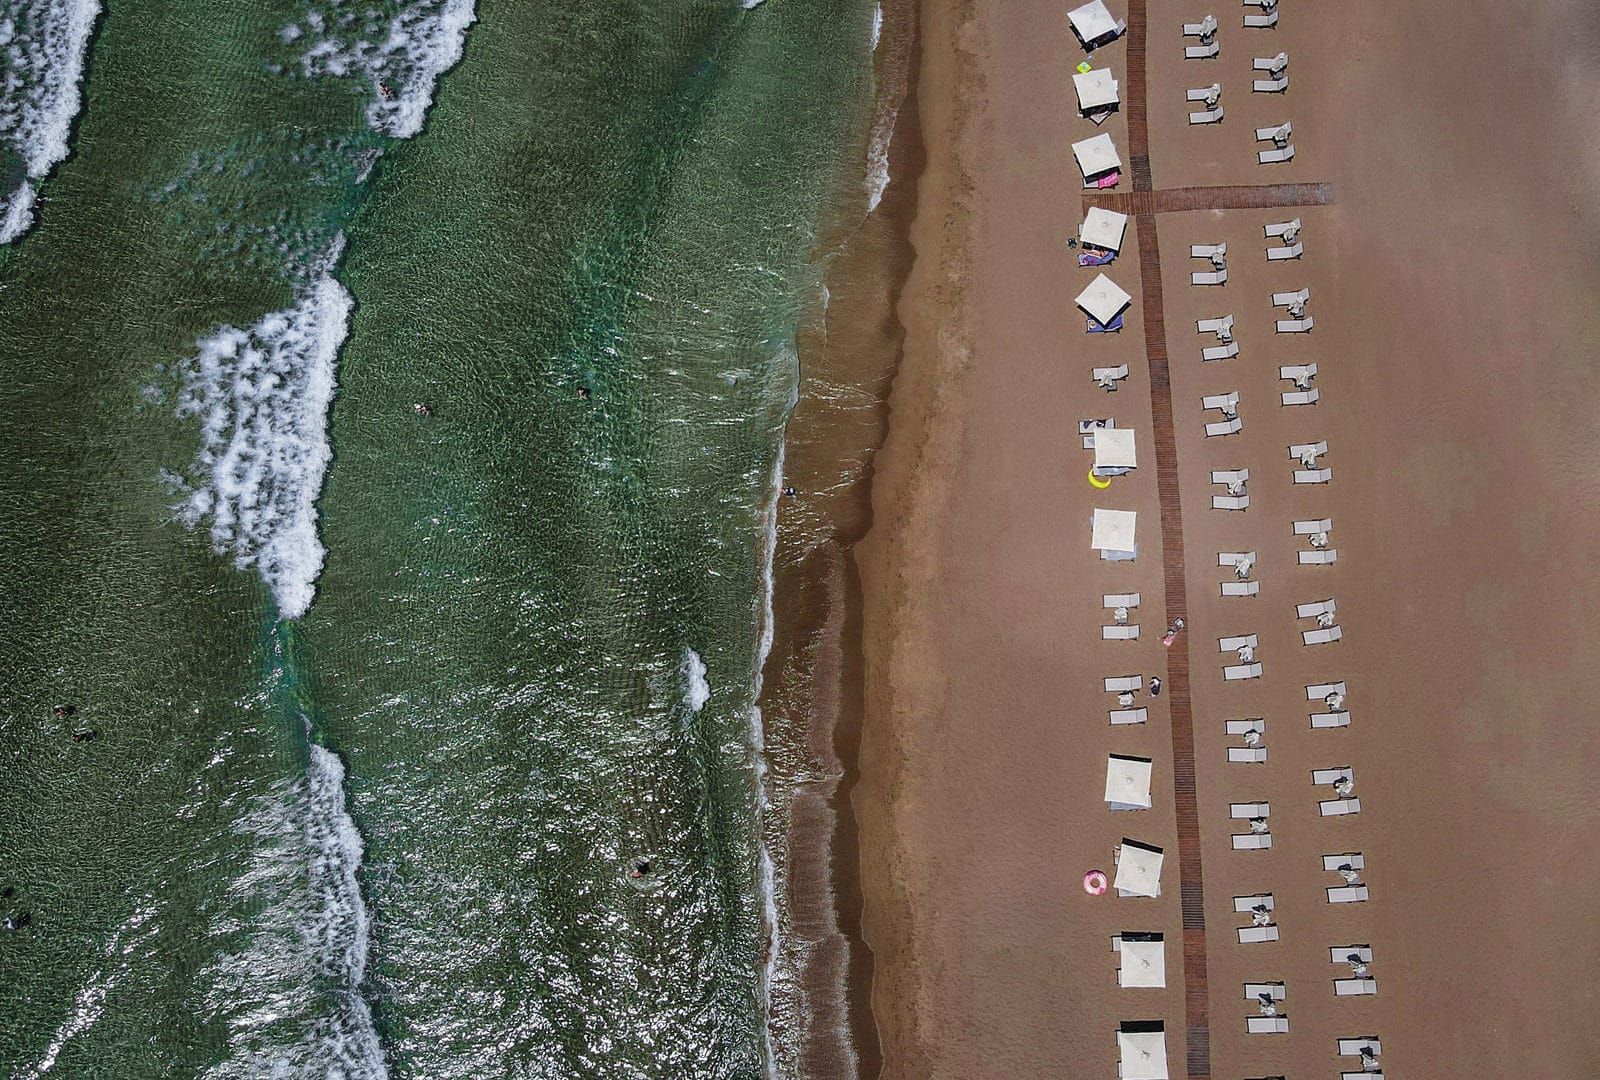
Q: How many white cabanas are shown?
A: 11